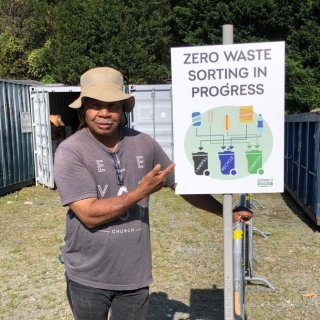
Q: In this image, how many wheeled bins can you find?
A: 3